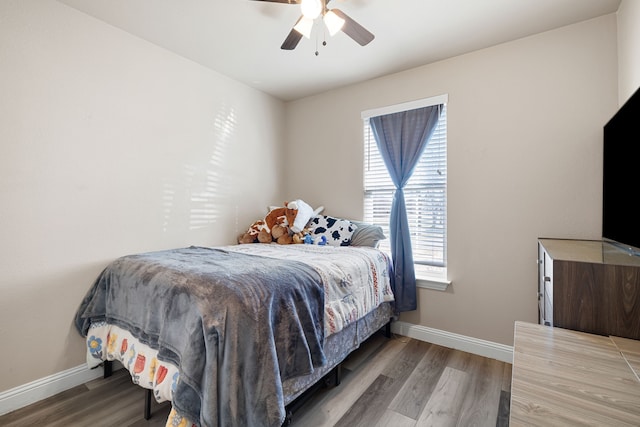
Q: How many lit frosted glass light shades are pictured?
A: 3